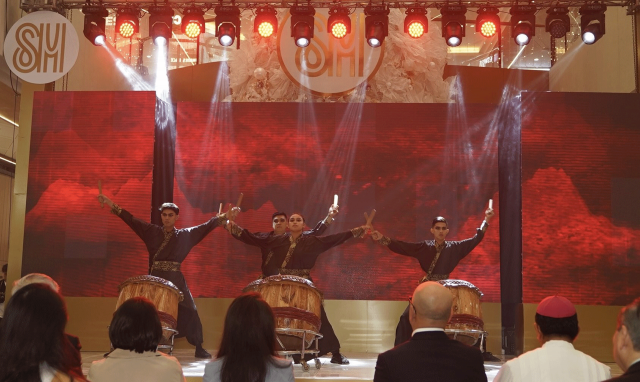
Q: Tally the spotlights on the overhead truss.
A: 15